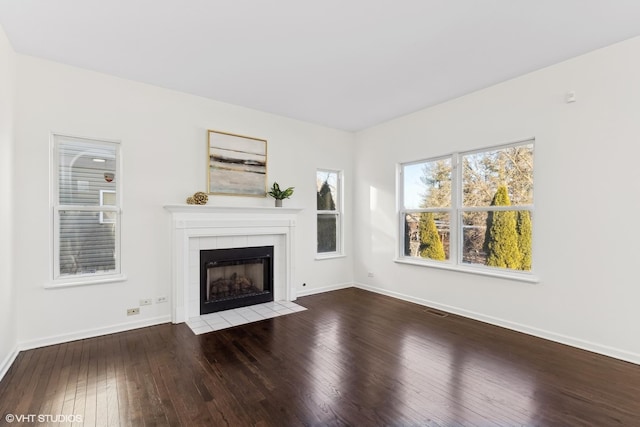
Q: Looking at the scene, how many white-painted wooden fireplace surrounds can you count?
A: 1